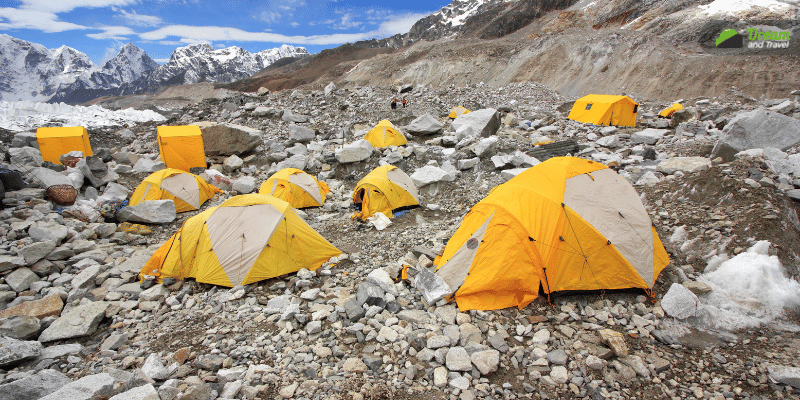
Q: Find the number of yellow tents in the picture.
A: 11